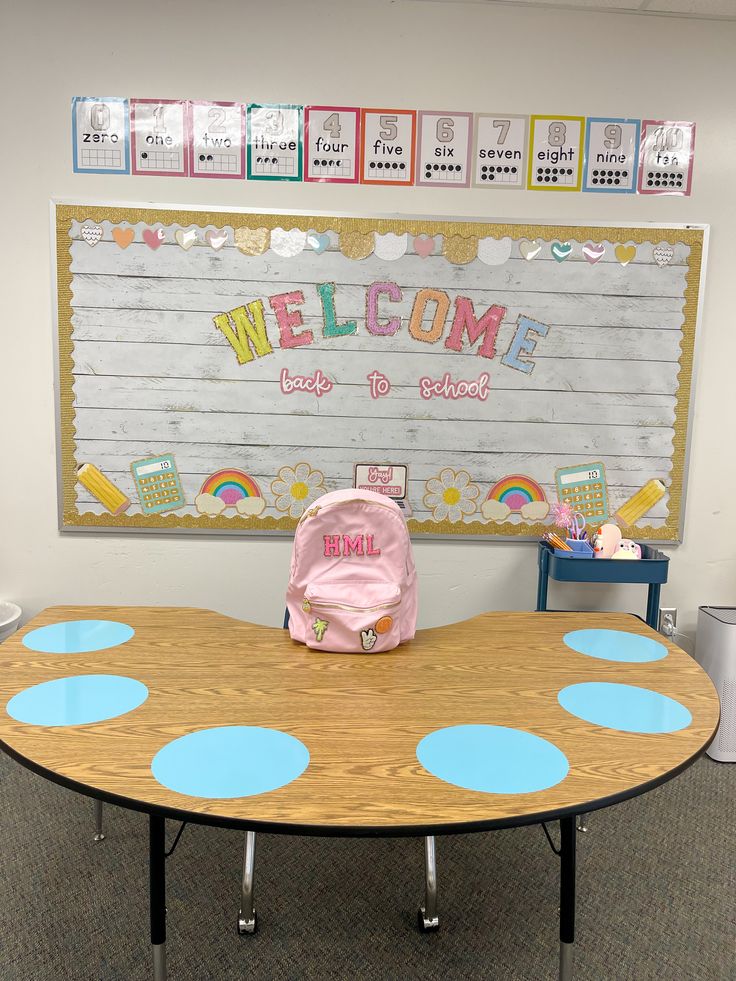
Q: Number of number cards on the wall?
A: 11